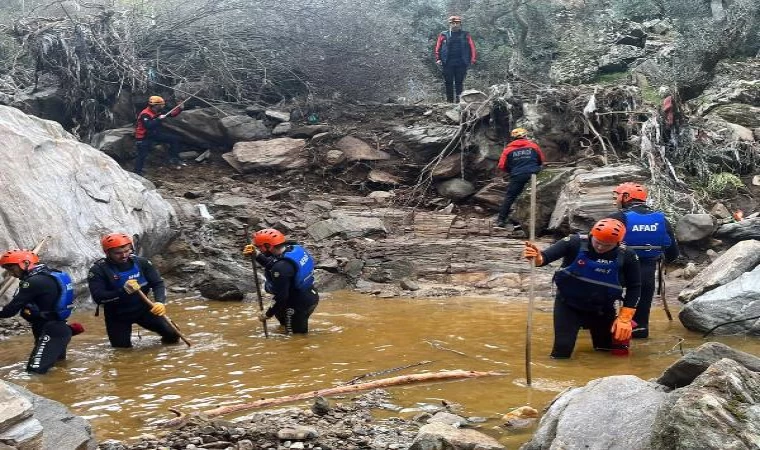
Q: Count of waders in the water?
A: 5